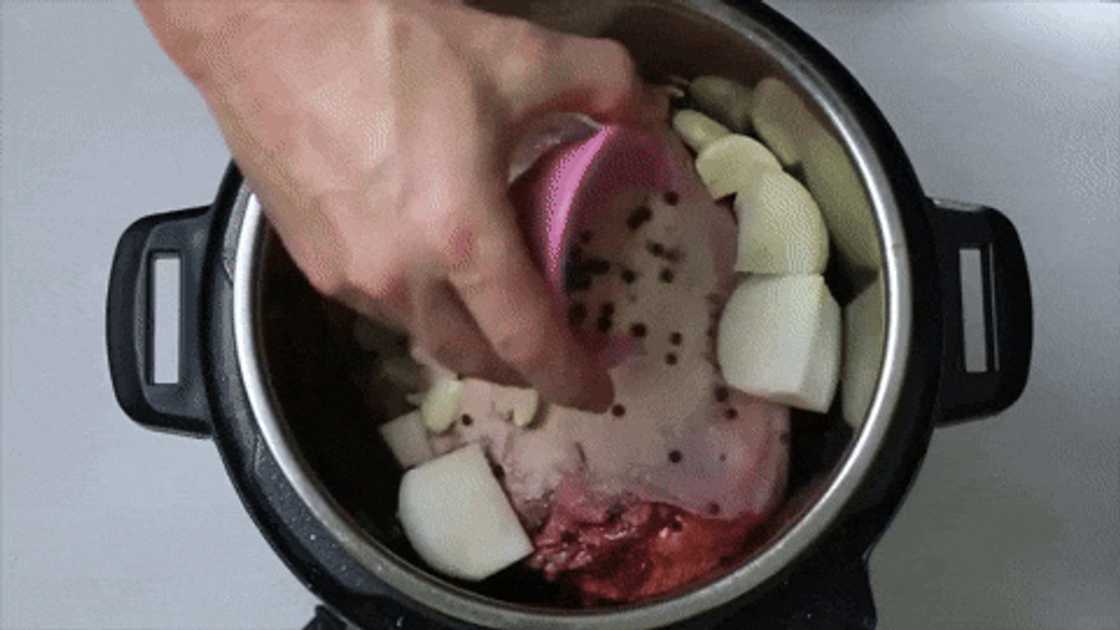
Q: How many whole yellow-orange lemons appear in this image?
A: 0